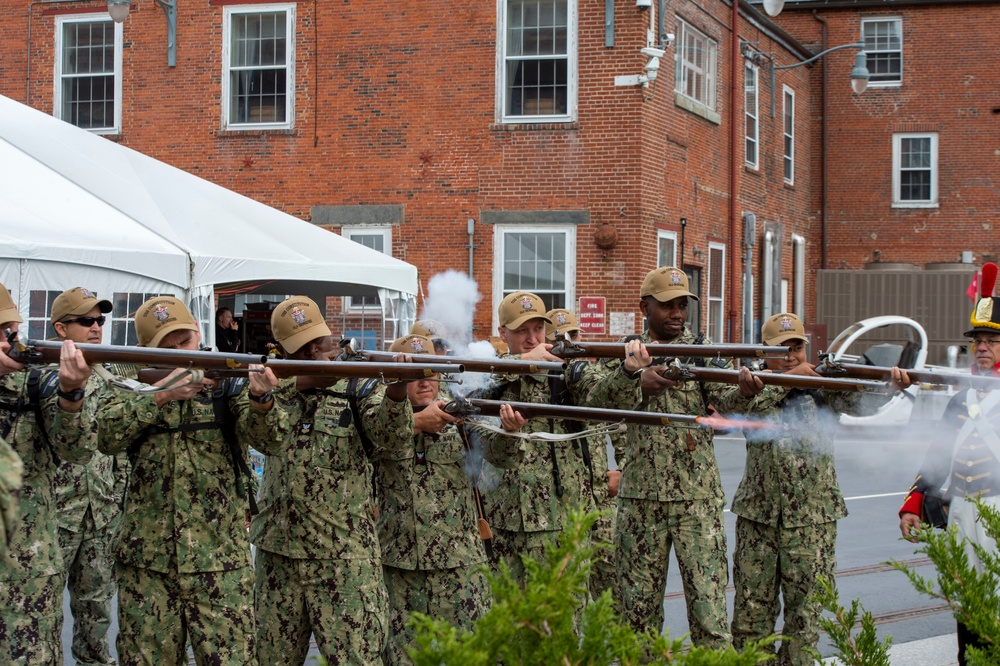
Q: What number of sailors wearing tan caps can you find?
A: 10